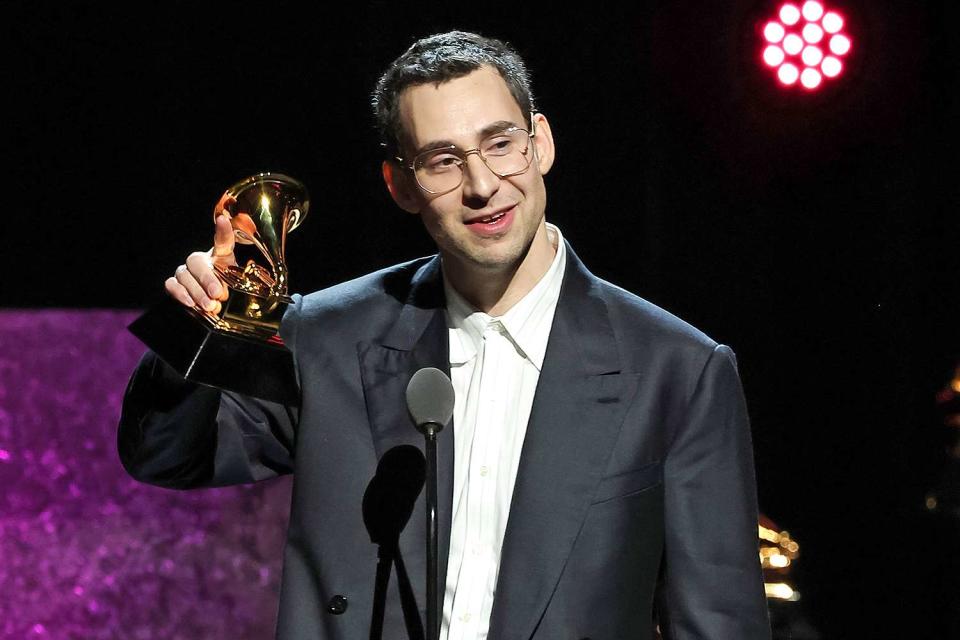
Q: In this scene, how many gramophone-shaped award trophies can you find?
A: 1